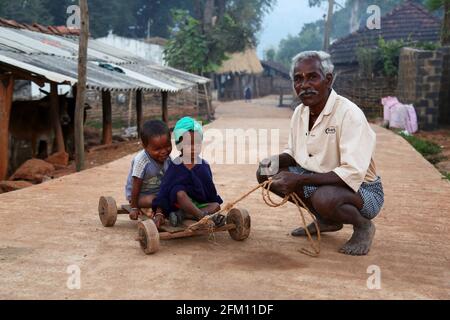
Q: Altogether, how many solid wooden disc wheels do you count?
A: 3